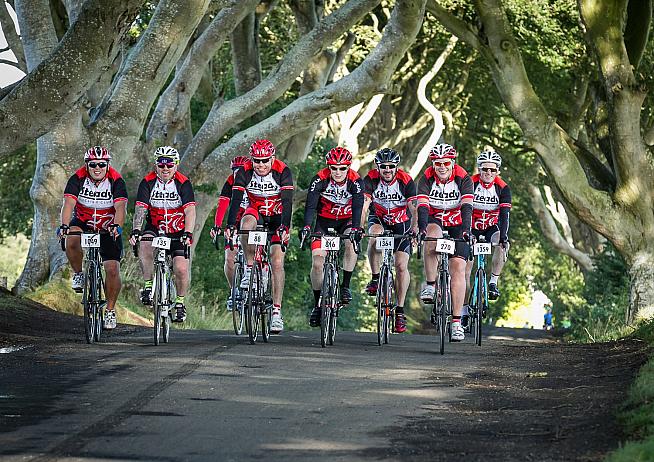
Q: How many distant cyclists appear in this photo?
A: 1